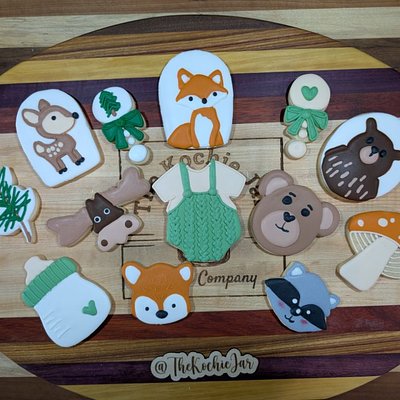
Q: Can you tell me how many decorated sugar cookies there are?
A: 13